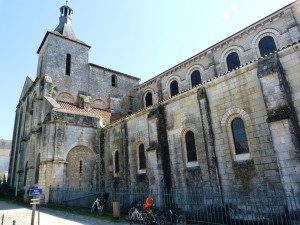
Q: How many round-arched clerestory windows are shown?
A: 5